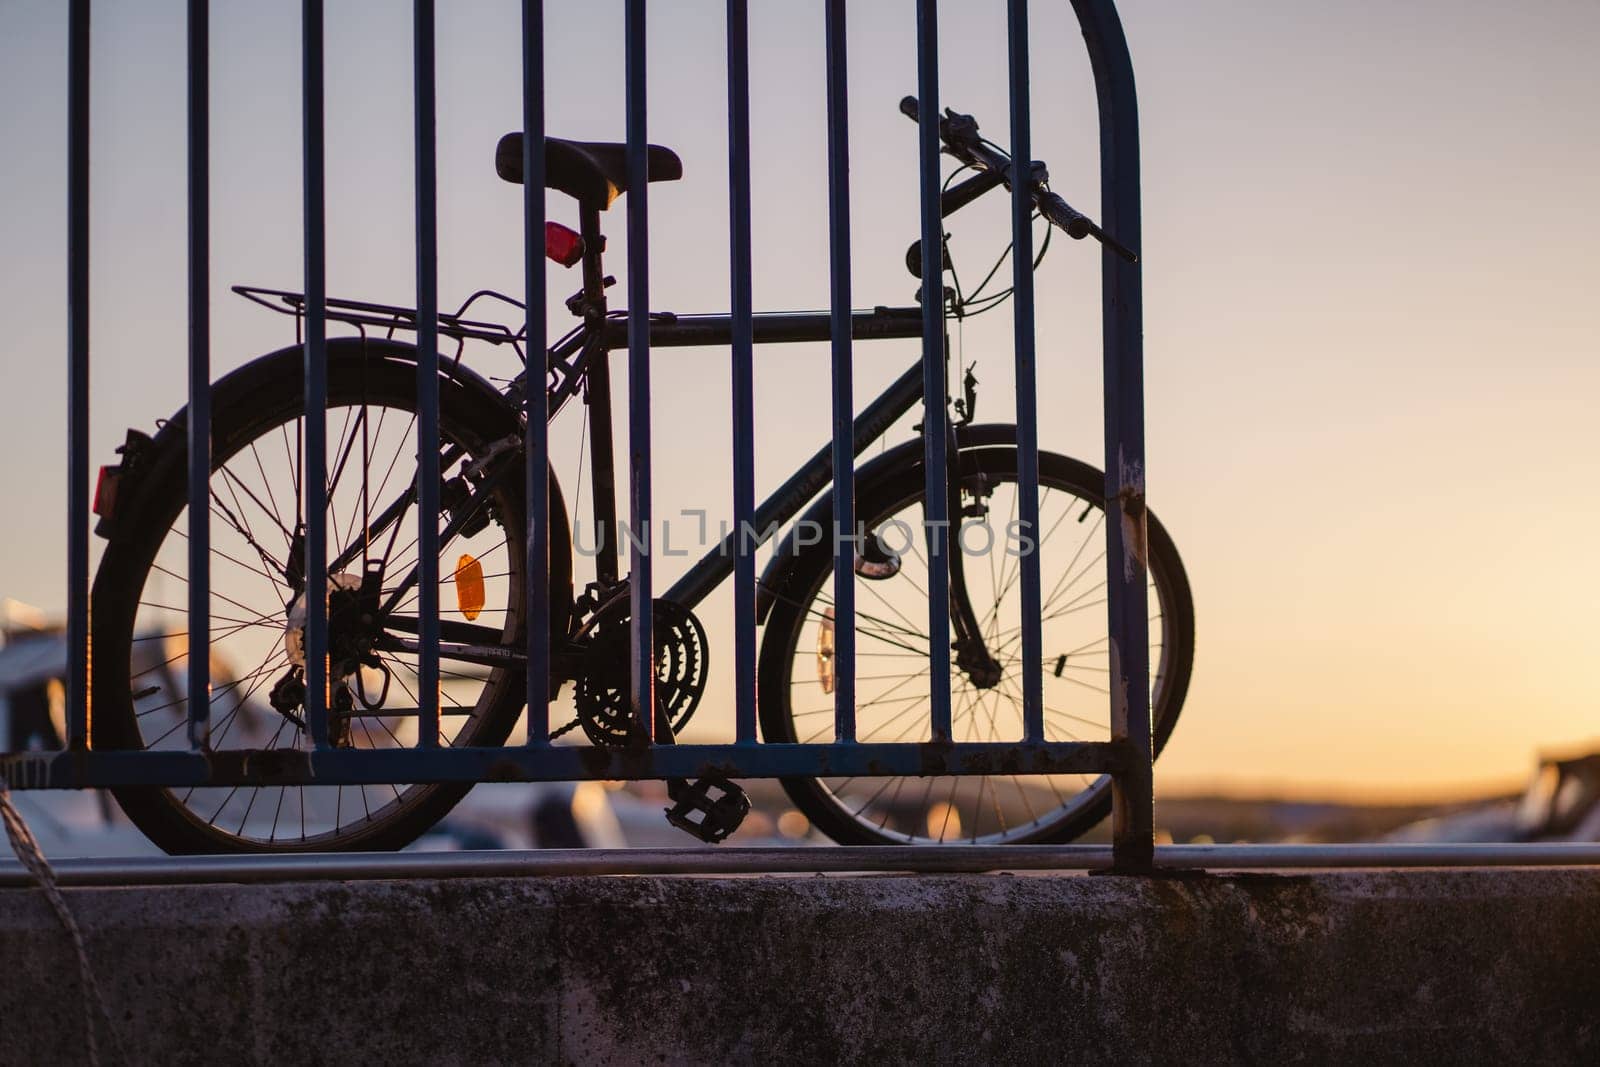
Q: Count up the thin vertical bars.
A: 10